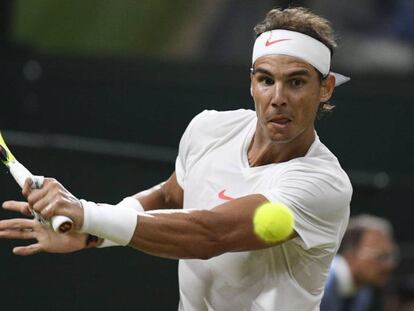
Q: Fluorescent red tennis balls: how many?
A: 0